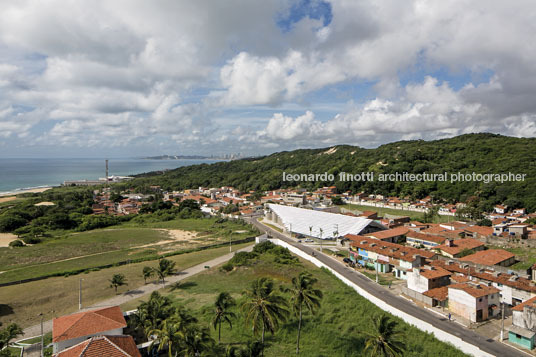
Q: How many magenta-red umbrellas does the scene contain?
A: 0